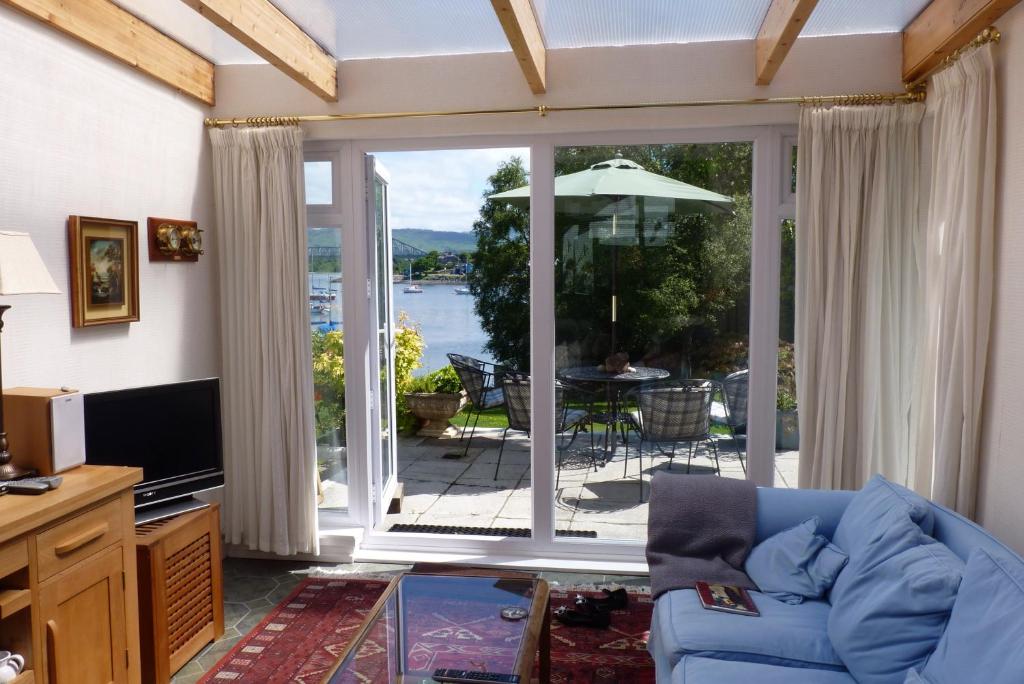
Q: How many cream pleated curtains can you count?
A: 3